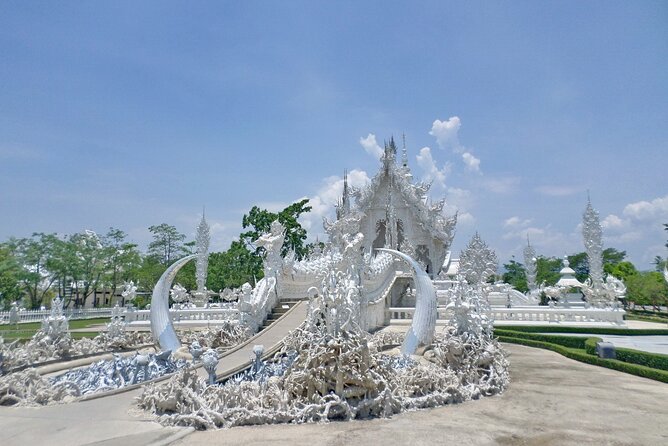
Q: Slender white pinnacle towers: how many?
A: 3